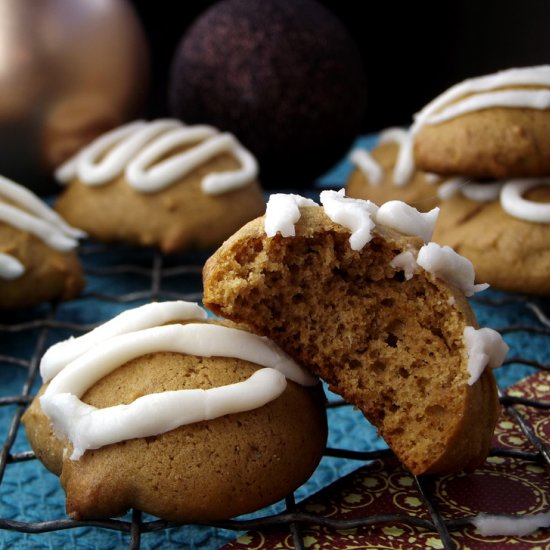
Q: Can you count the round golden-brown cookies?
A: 7